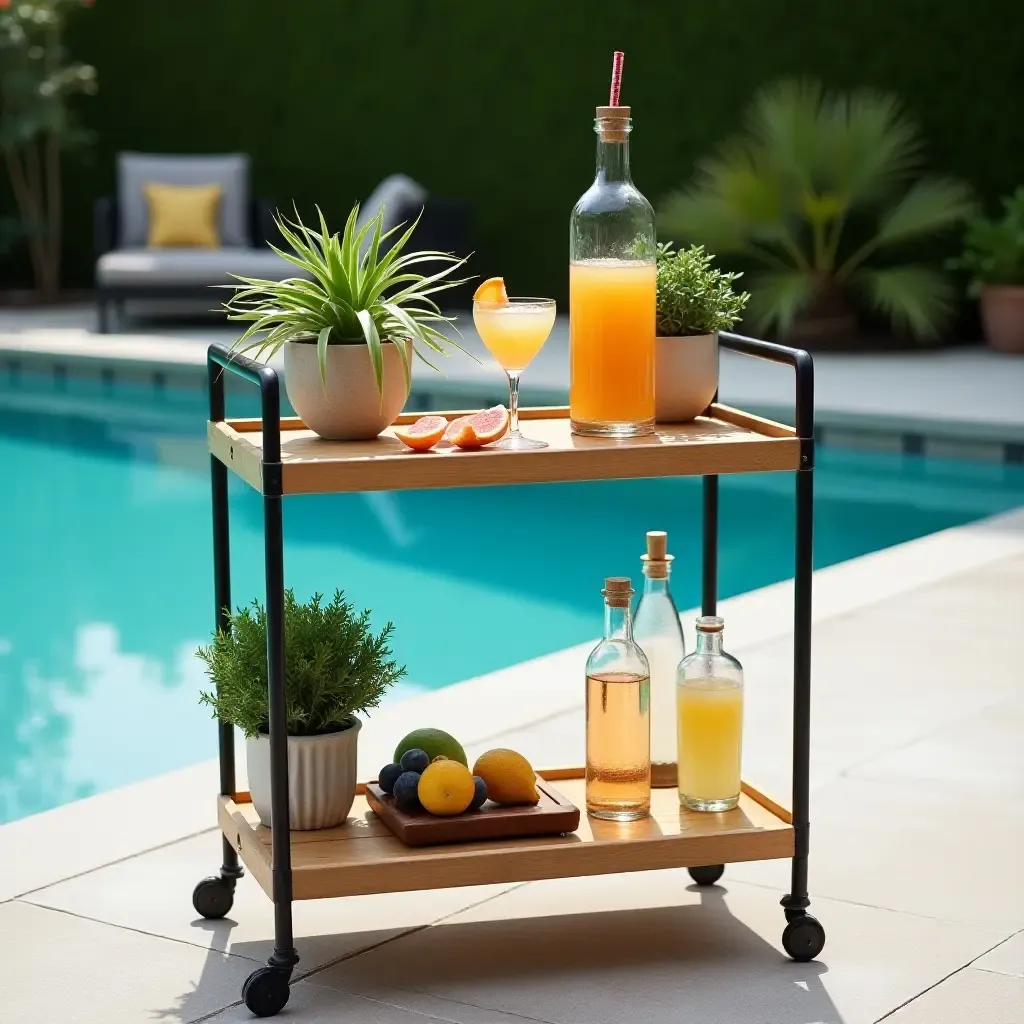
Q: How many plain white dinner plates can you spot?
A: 0